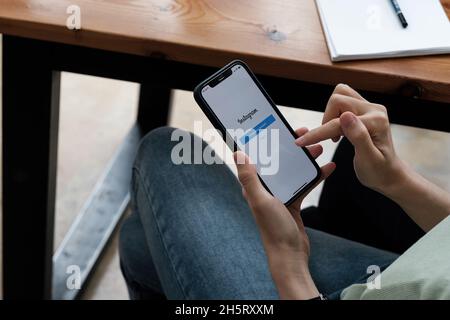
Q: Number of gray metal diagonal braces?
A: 1